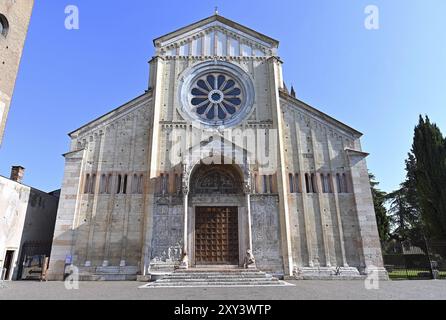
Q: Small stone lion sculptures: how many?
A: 2